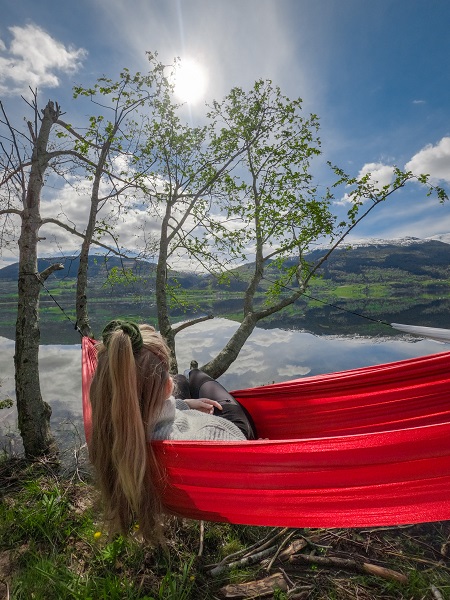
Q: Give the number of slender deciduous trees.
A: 4